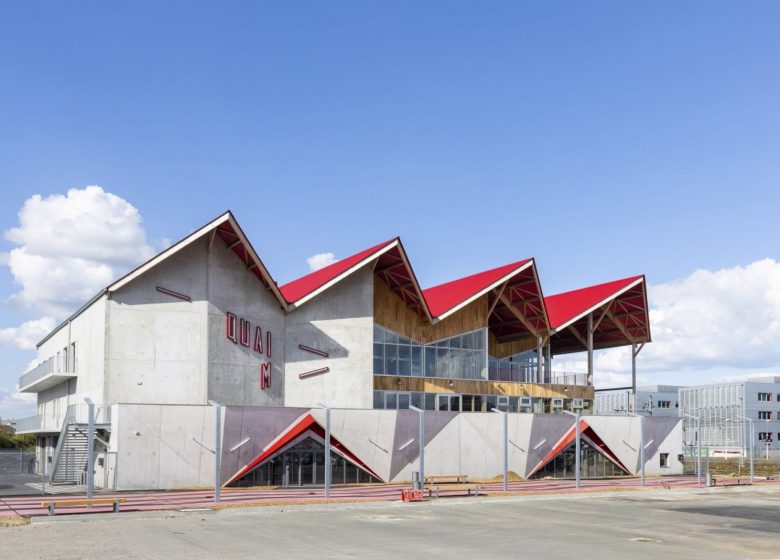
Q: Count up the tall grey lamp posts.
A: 9